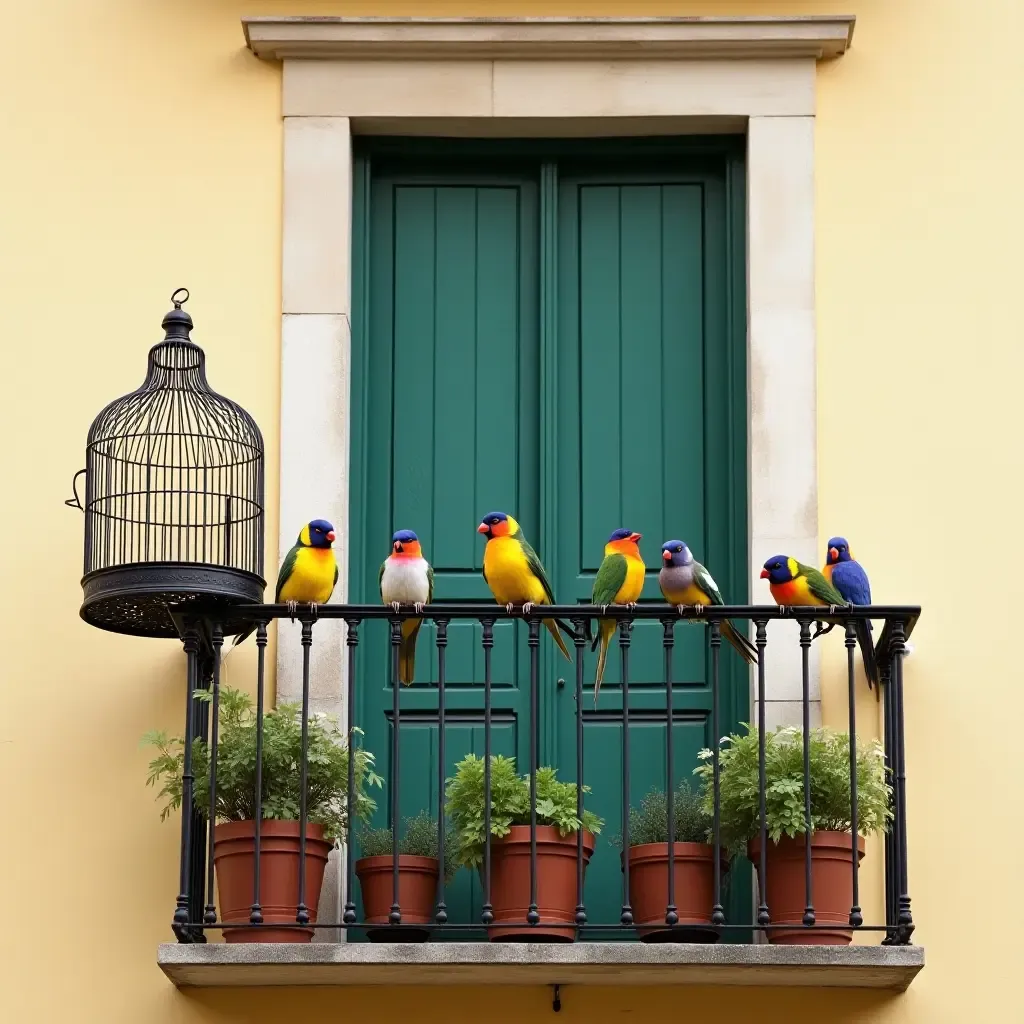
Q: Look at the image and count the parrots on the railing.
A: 7